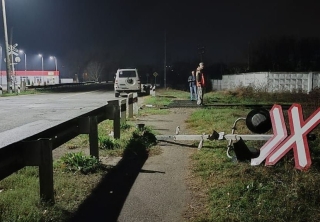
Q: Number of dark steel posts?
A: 3